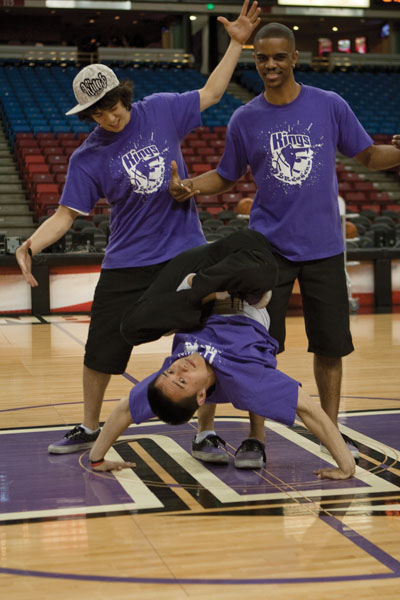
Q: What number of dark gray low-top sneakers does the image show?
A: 4